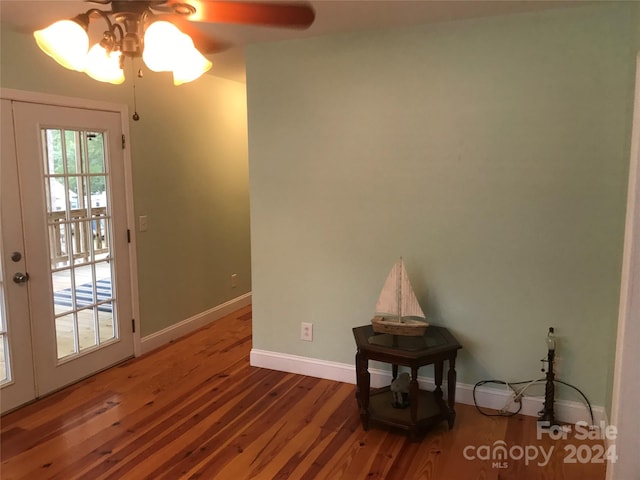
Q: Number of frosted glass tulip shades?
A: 4